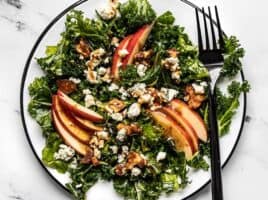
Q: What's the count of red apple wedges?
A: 9